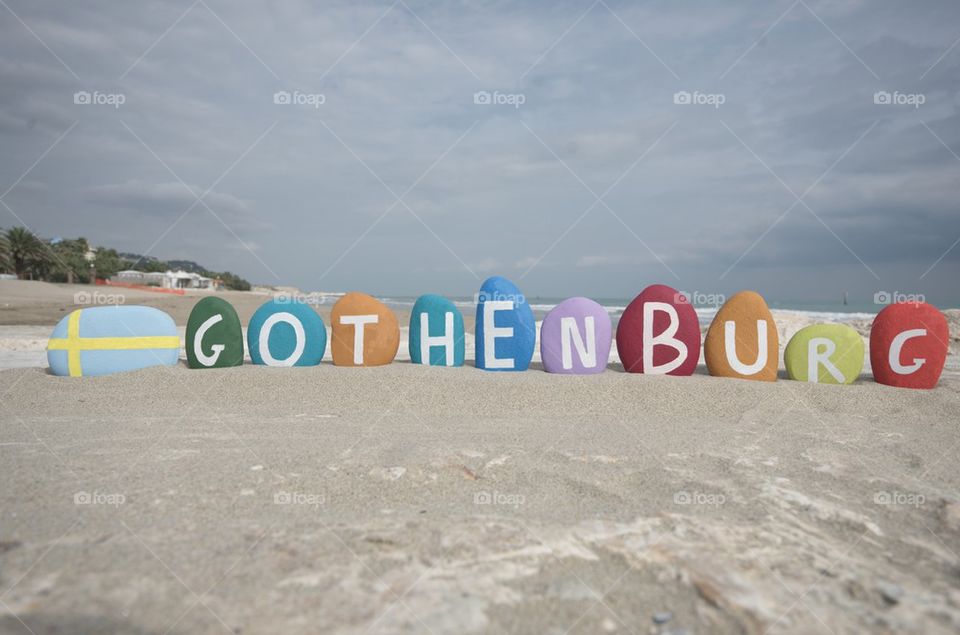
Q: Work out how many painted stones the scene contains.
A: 11